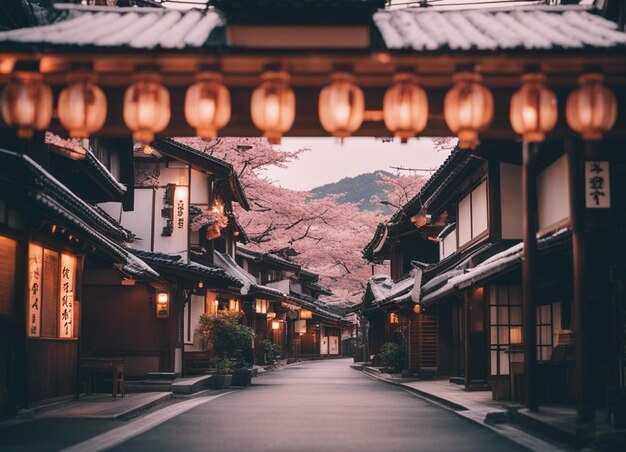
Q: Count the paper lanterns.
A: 10